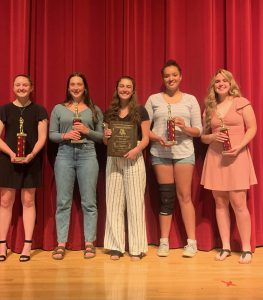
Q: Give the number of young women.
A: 5